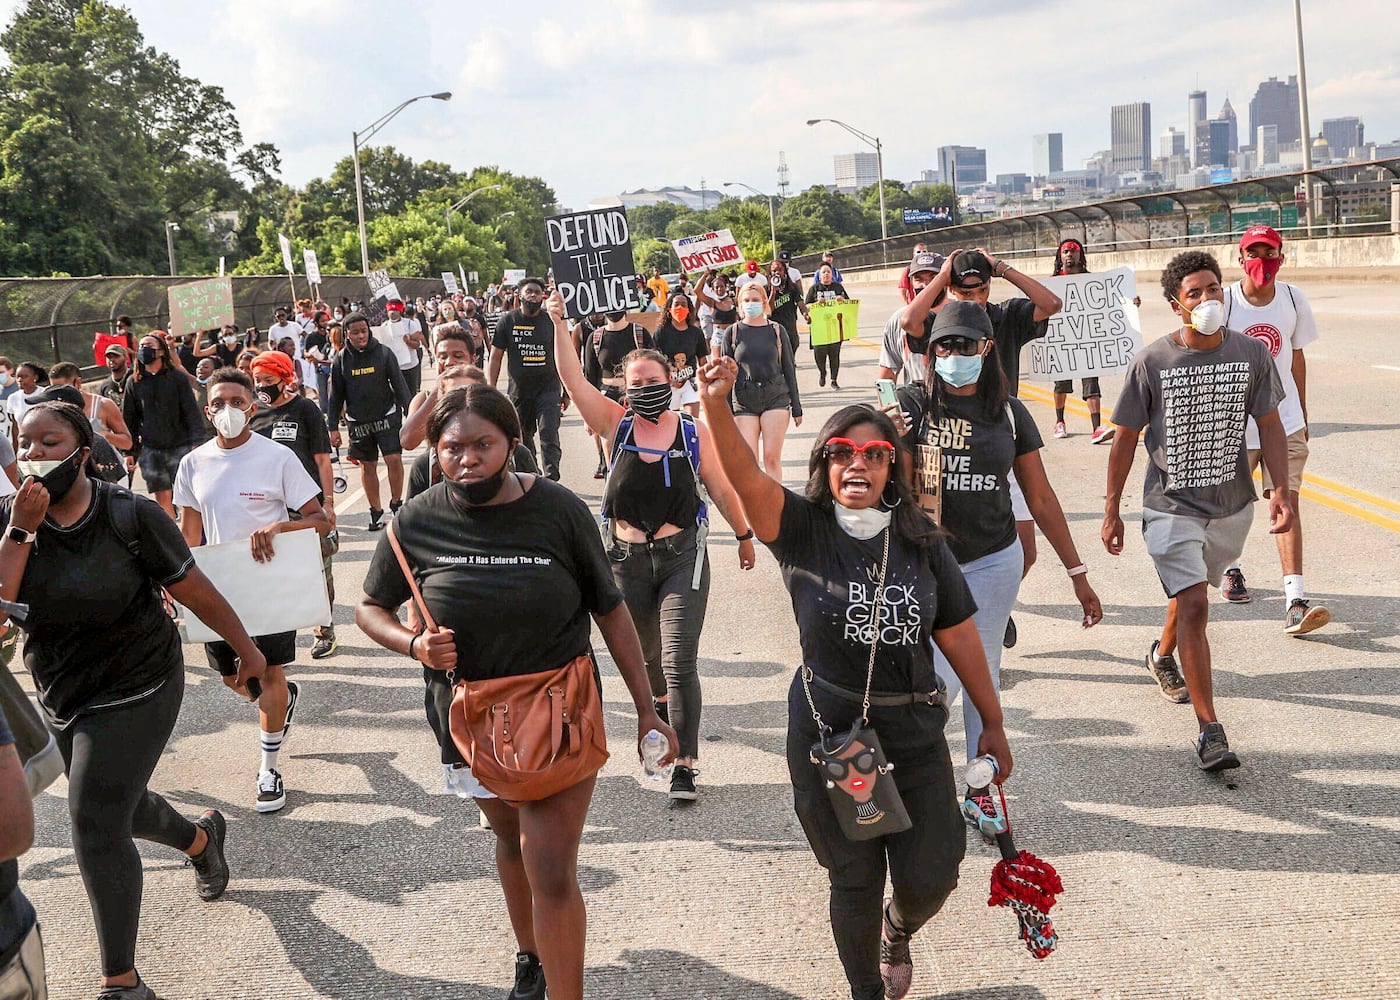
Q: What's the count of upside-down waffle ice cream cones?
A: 0